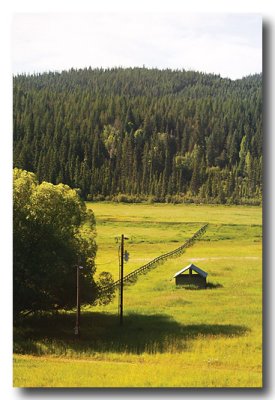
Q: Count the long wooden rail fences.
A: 1